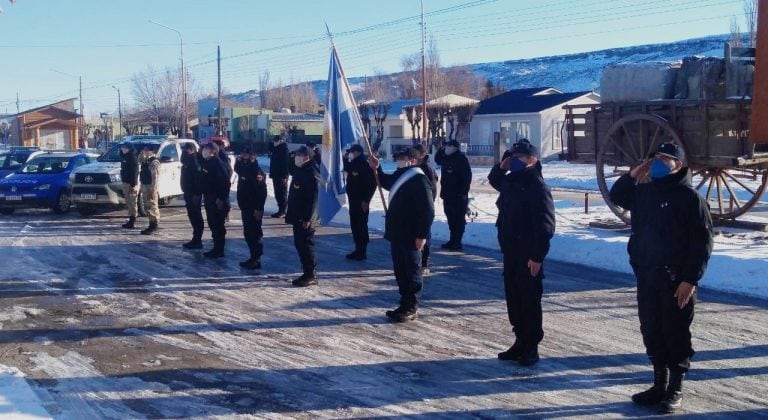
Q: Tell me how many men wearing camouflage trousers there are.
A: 2